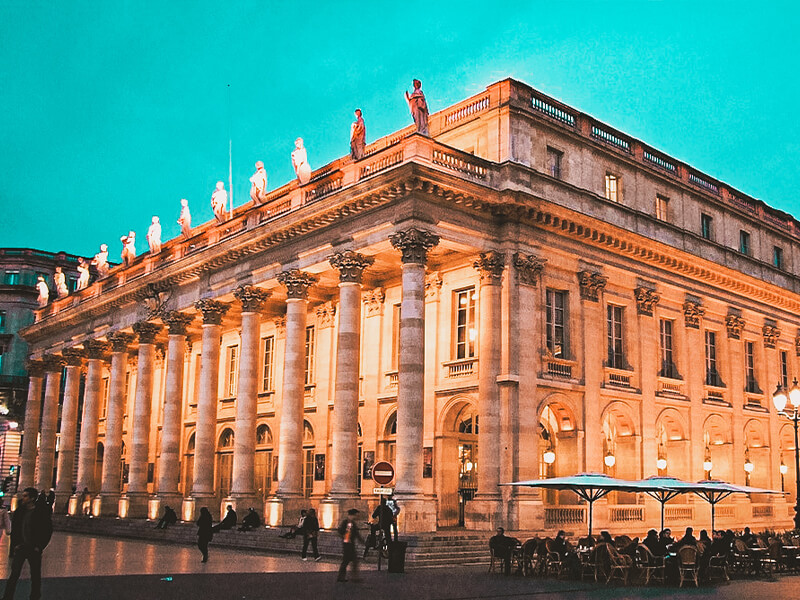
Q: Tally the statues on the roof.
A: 12